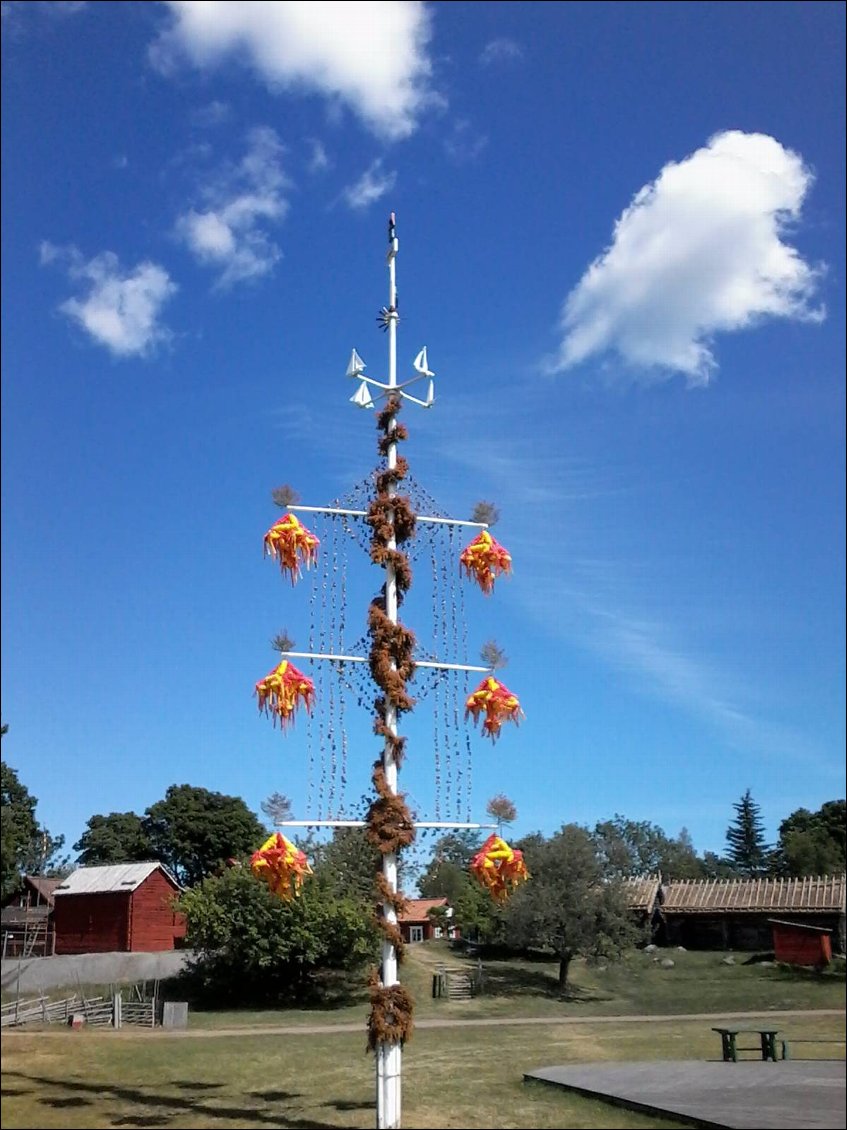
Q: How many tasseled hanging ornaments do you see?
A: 6